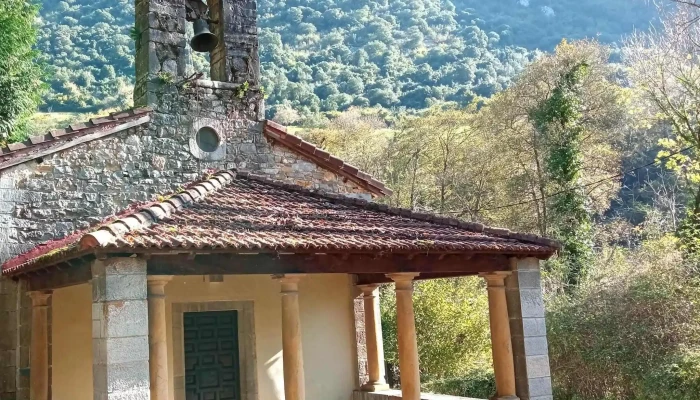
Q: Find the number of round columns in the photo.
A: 6